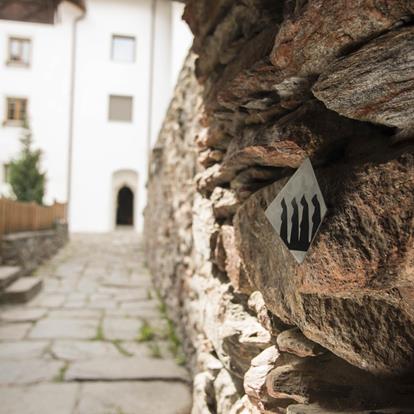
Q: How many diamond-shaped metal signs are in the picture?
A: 1